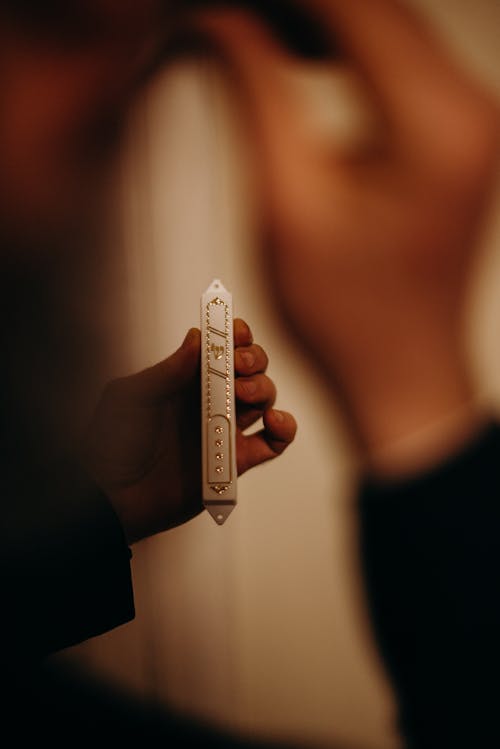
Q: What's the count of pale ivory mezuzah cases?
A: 1